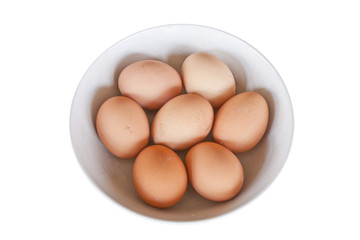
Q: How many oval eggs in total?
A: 7